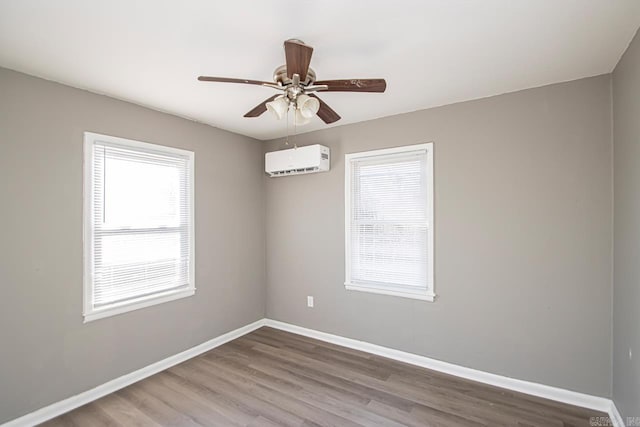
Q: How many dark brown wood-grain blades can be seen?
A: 5